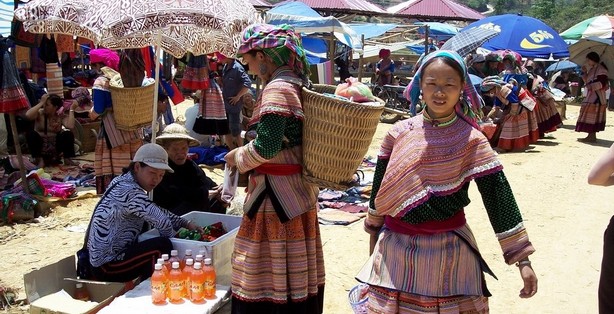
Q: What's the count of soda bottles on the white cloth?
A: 11